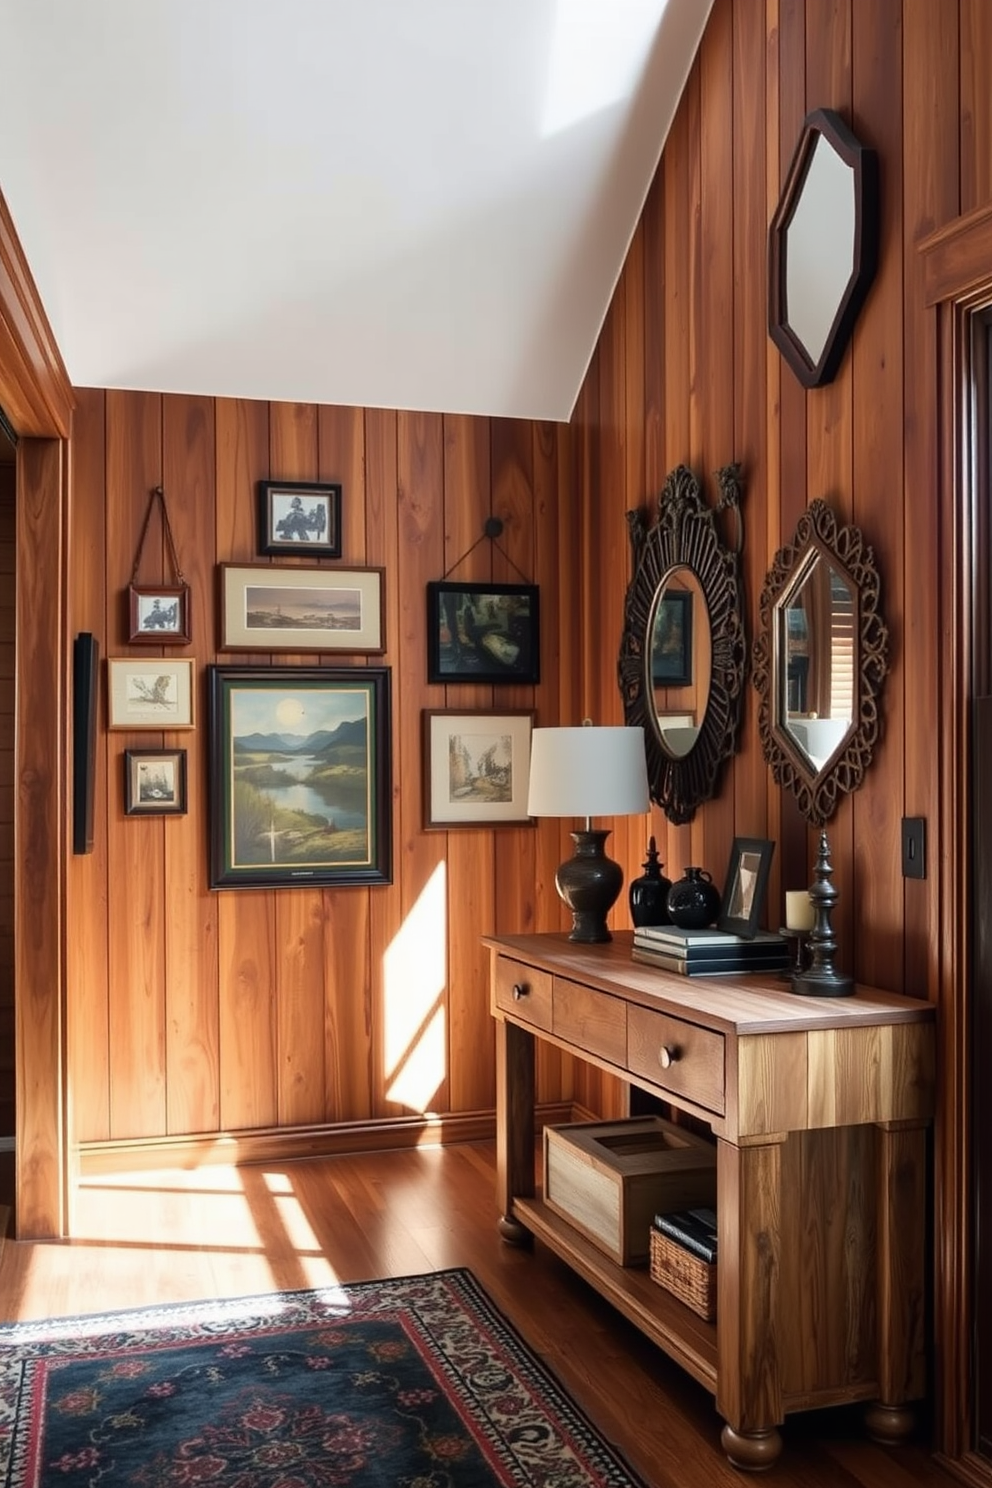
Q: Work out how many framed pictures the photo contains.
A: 9